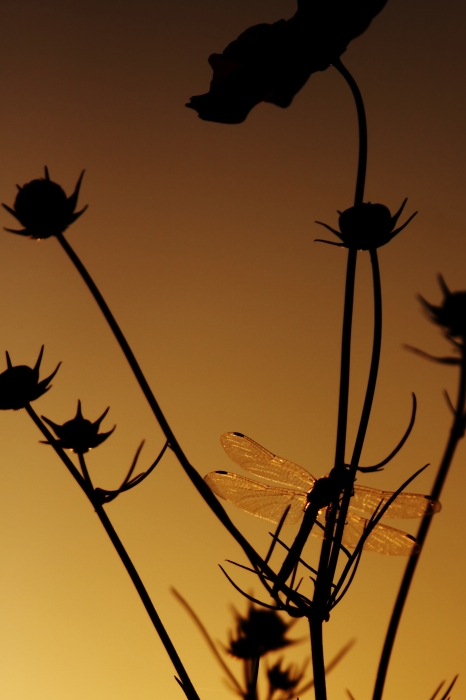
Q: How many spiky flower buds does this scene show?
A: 7